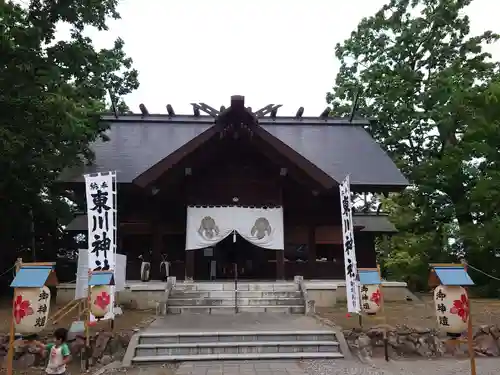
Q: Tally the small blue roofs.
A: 4